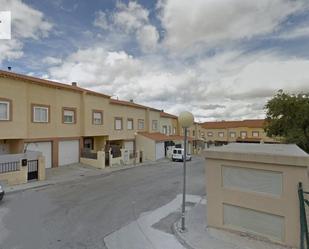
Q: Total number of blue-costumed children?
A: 0